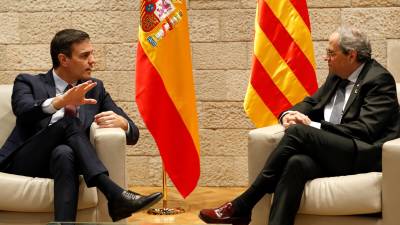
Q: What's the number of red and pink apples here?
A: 0